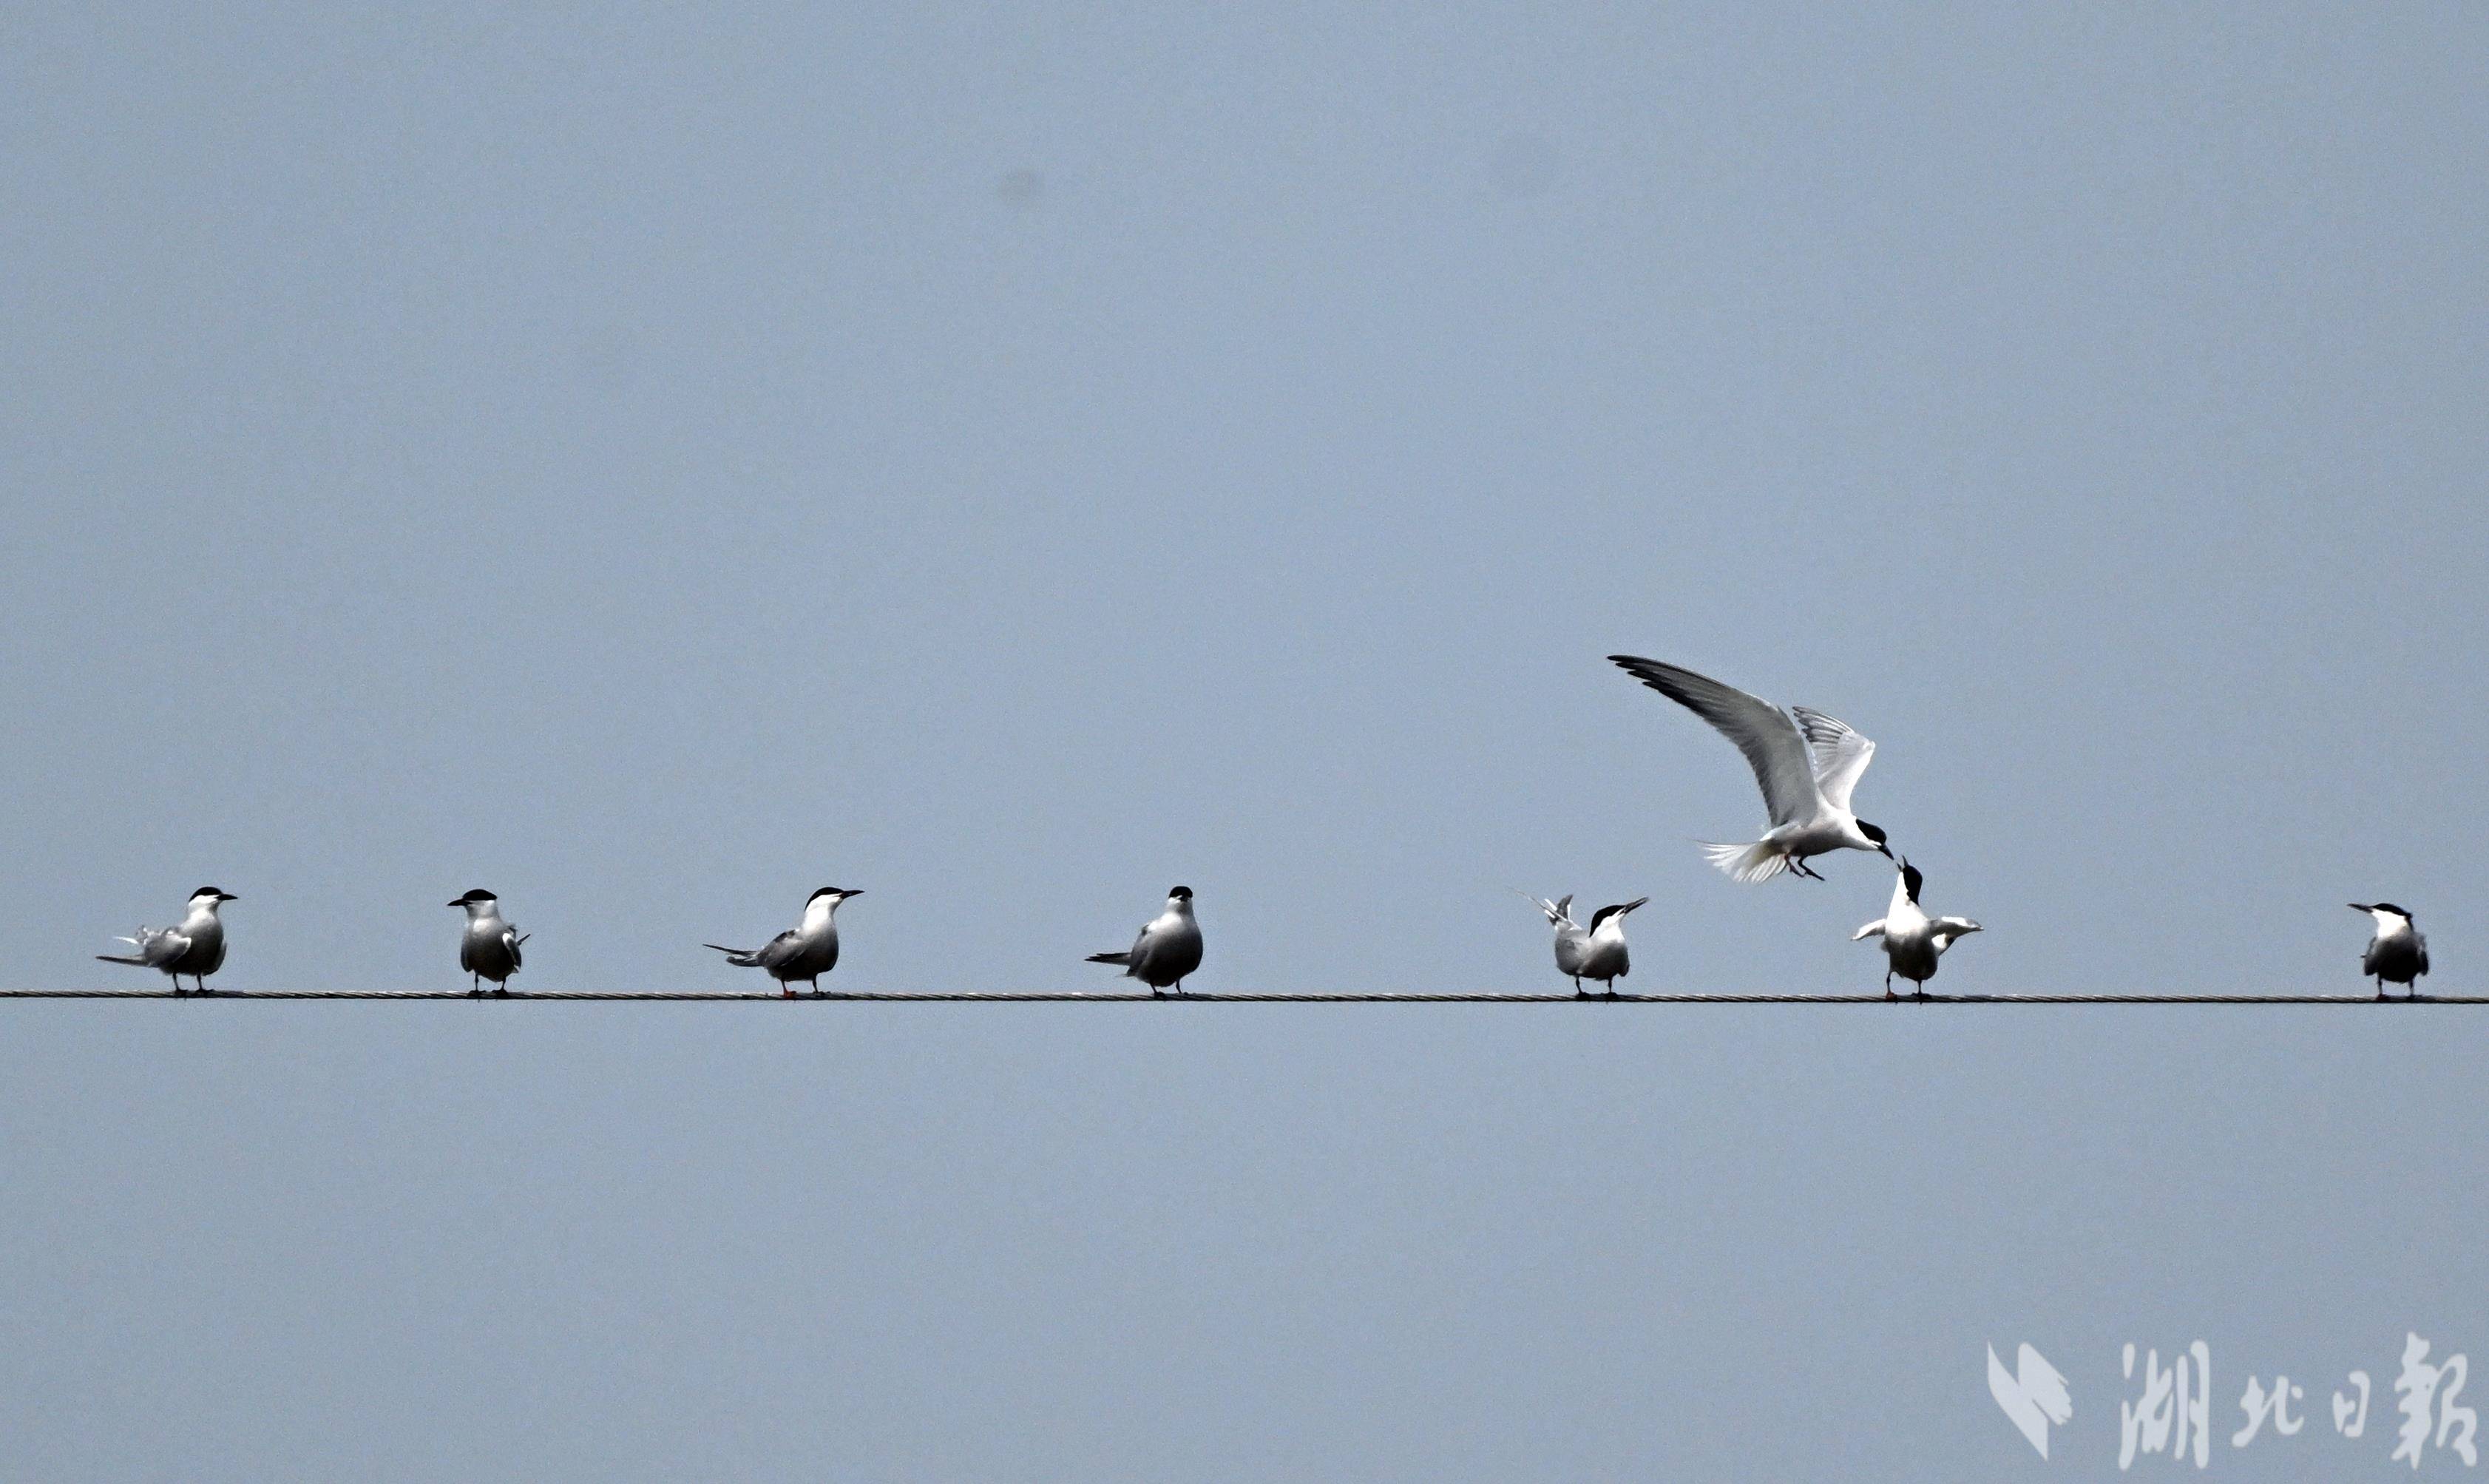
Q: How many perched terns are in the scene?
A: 7